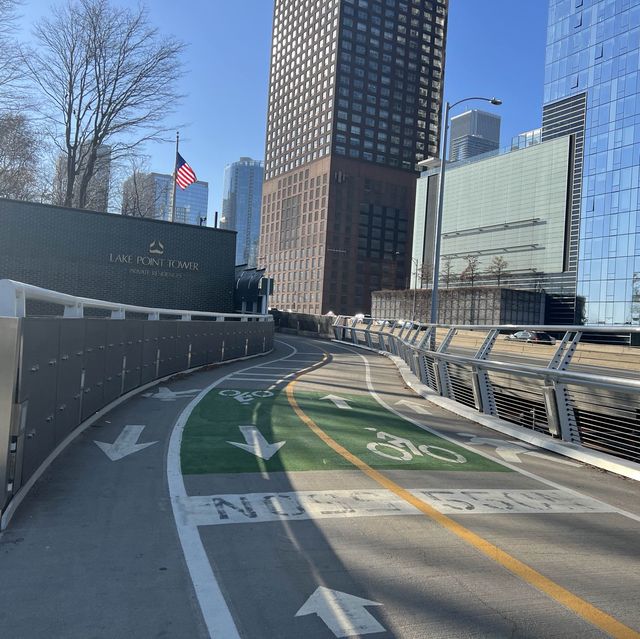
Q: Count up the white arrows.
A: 5